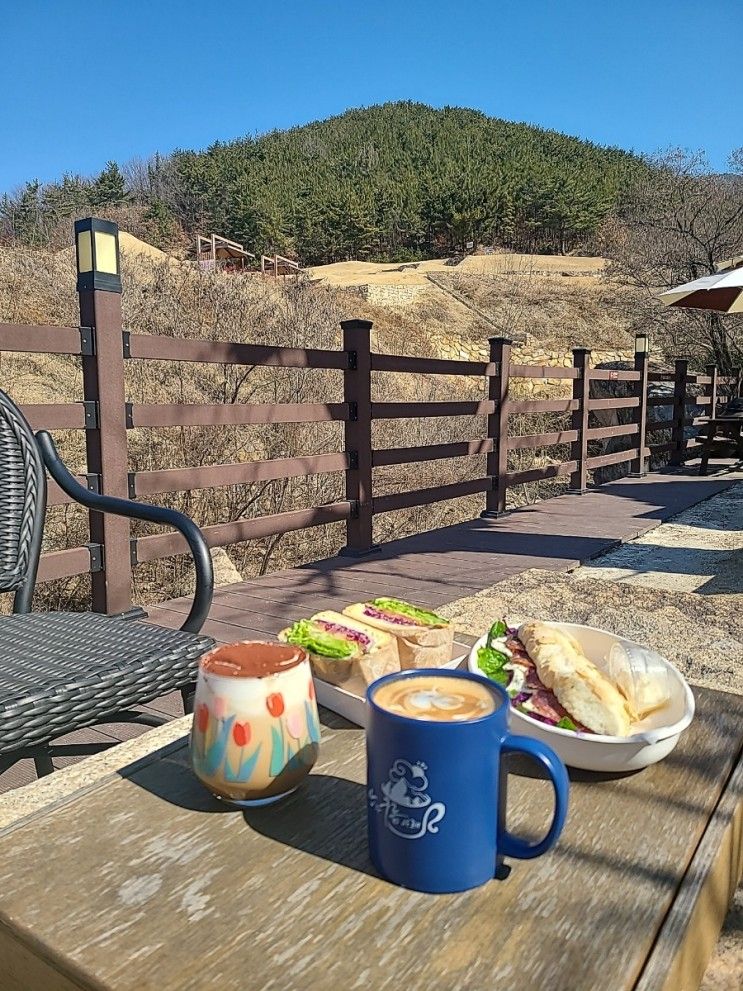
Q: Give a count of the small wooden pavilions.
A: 2